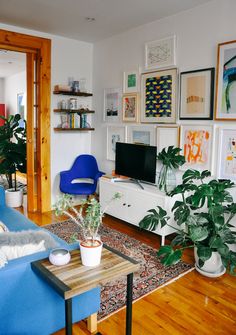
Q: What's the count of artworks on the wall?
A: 12